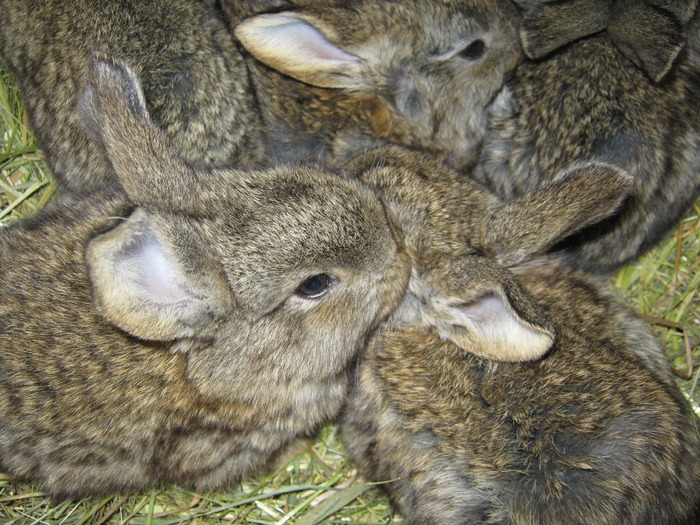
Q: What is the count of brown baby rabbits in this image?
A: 5